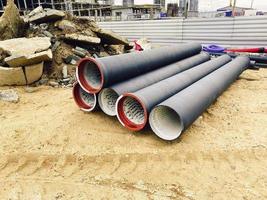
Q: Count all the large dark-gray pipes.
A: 5